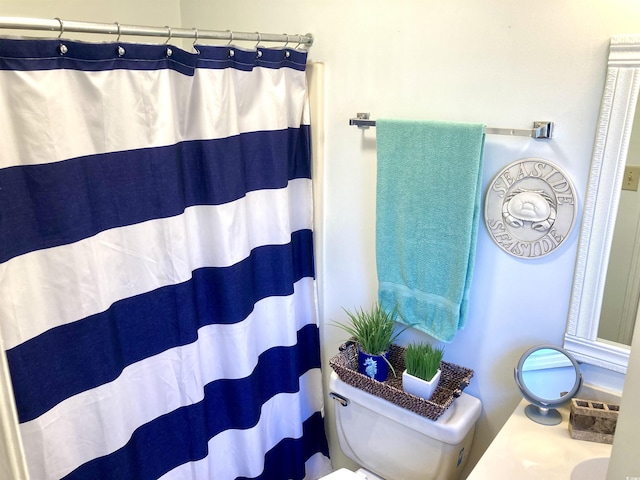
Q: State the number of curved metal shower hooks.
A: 8